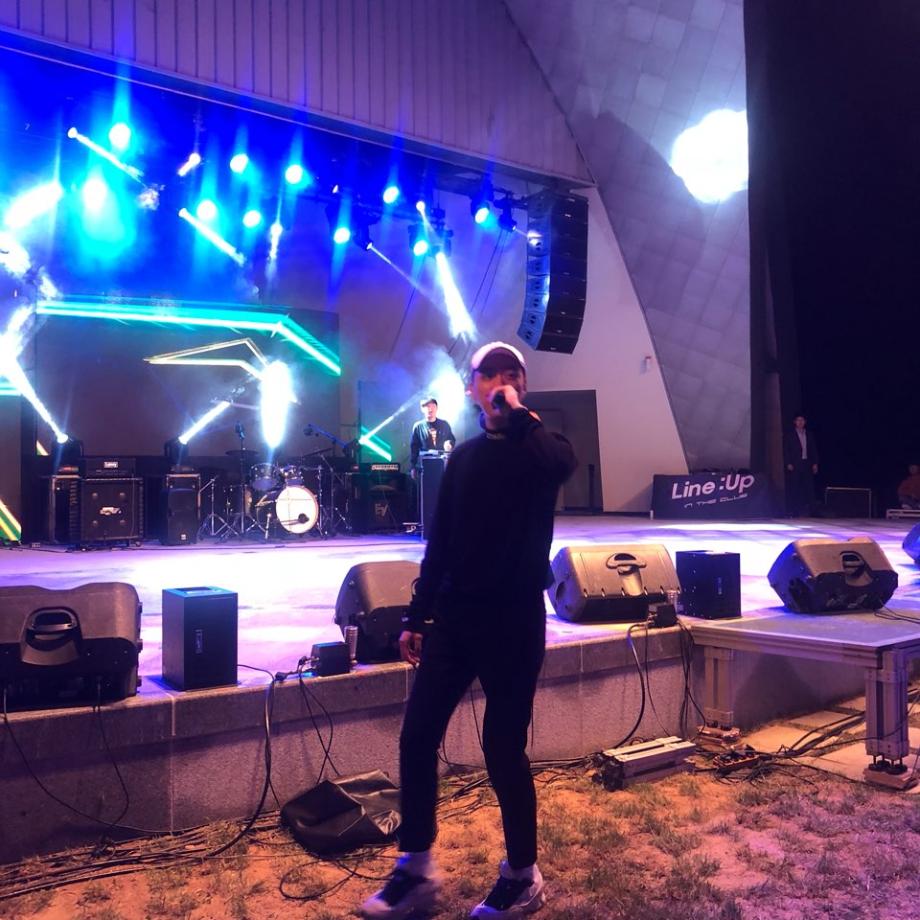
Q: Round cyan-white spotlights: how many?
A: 10